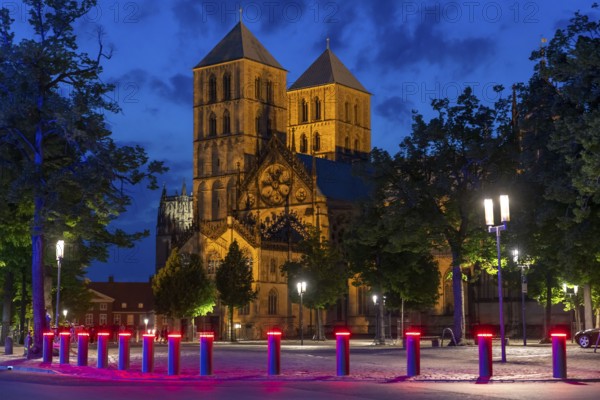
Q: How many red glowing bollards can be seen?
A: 13